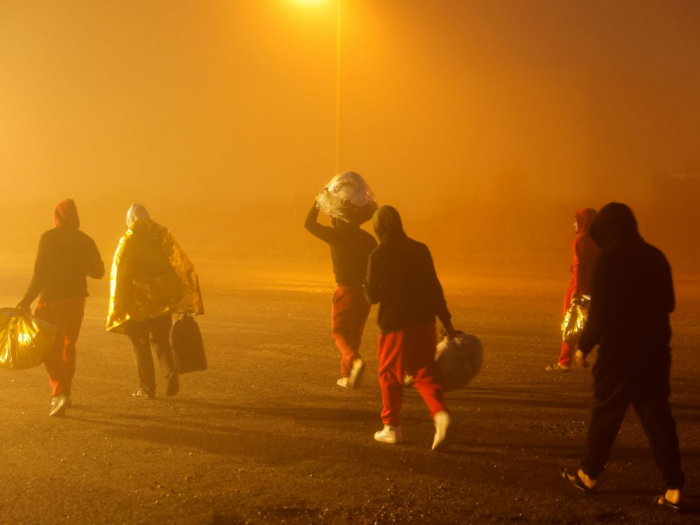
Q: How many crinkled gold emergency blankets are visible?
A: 3